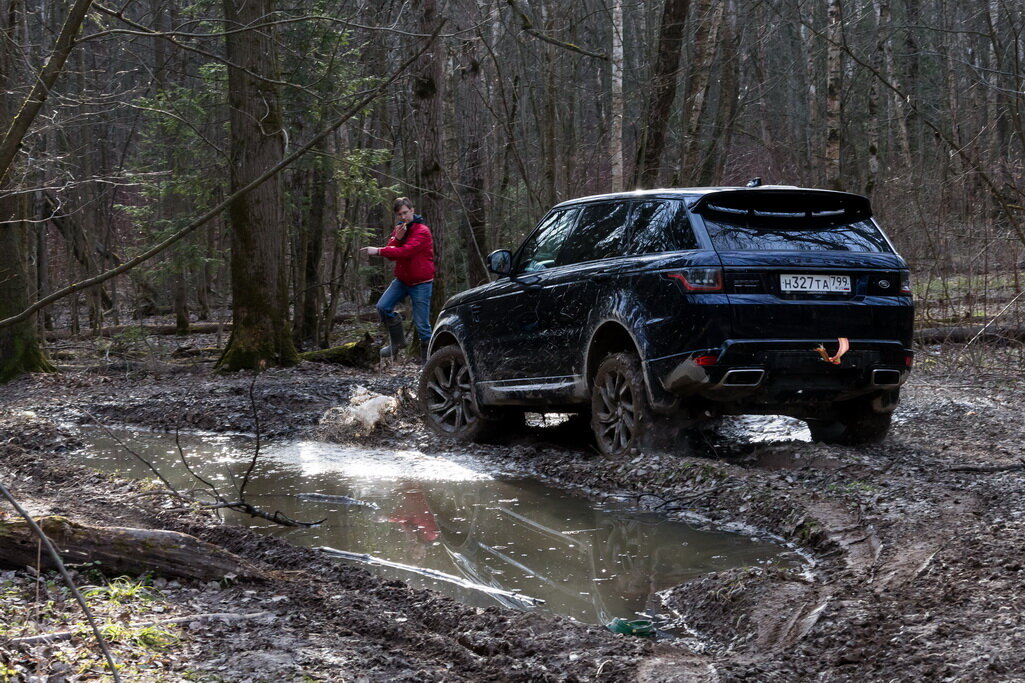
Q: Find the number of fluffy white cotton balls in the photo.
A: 0